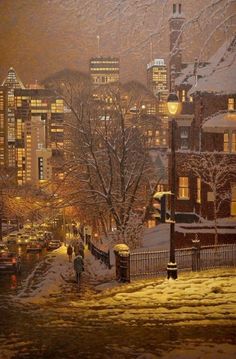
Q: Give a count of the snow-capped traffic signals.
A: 1